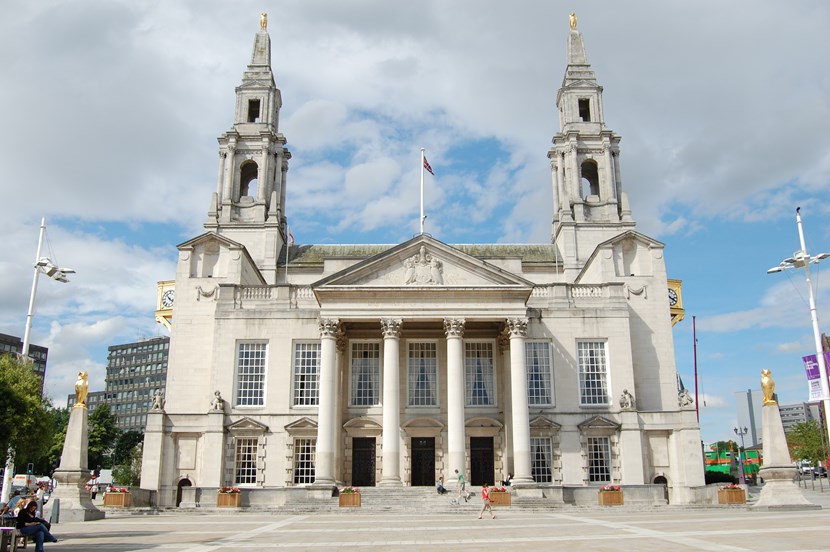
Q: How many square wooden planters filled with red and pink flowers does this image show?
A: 6